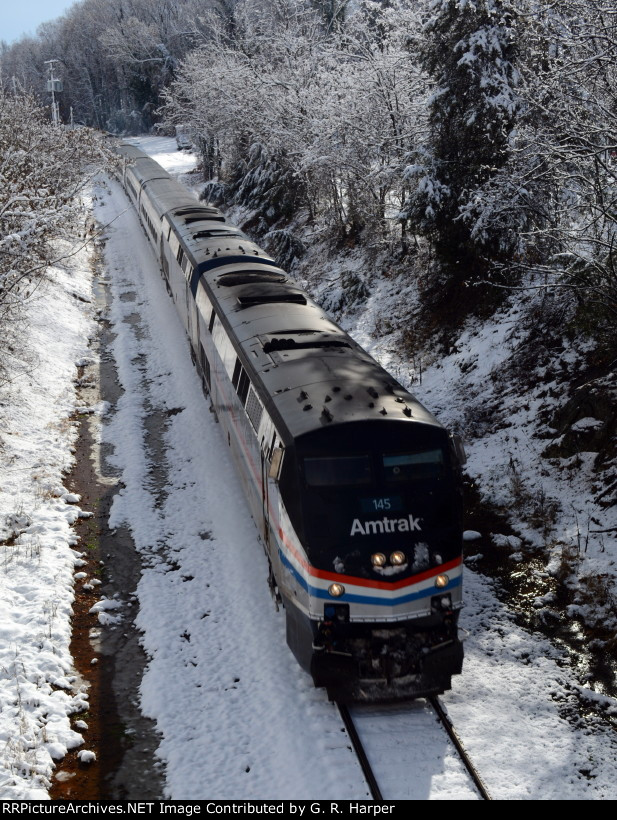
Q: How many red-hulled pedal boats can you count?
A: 0